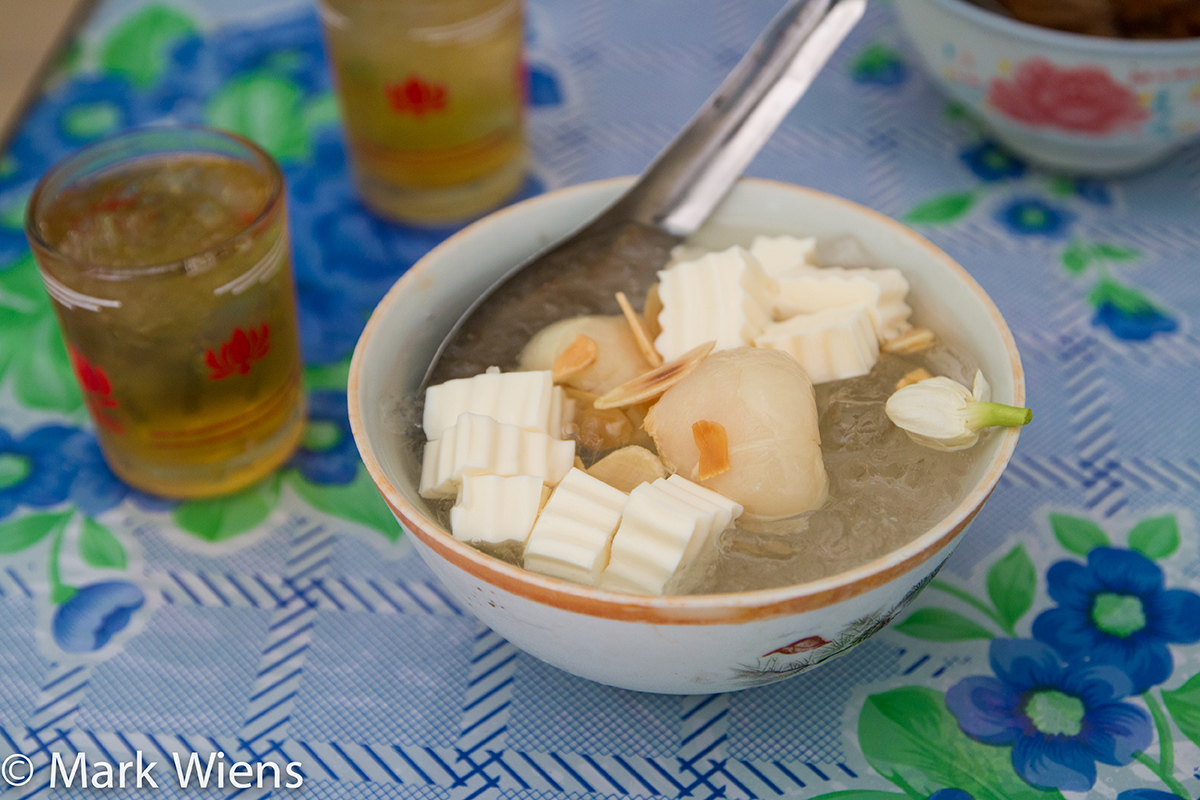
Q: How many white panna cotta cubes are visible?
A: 9